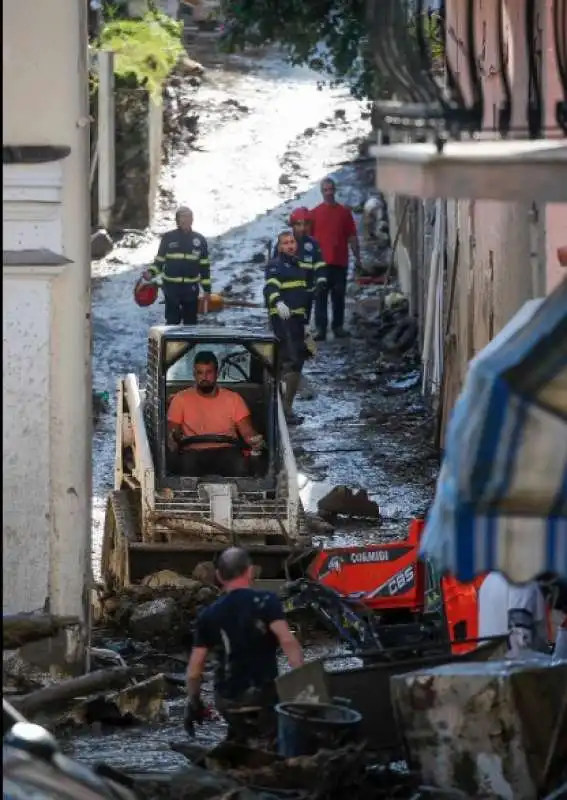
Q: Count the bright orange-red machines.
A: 1